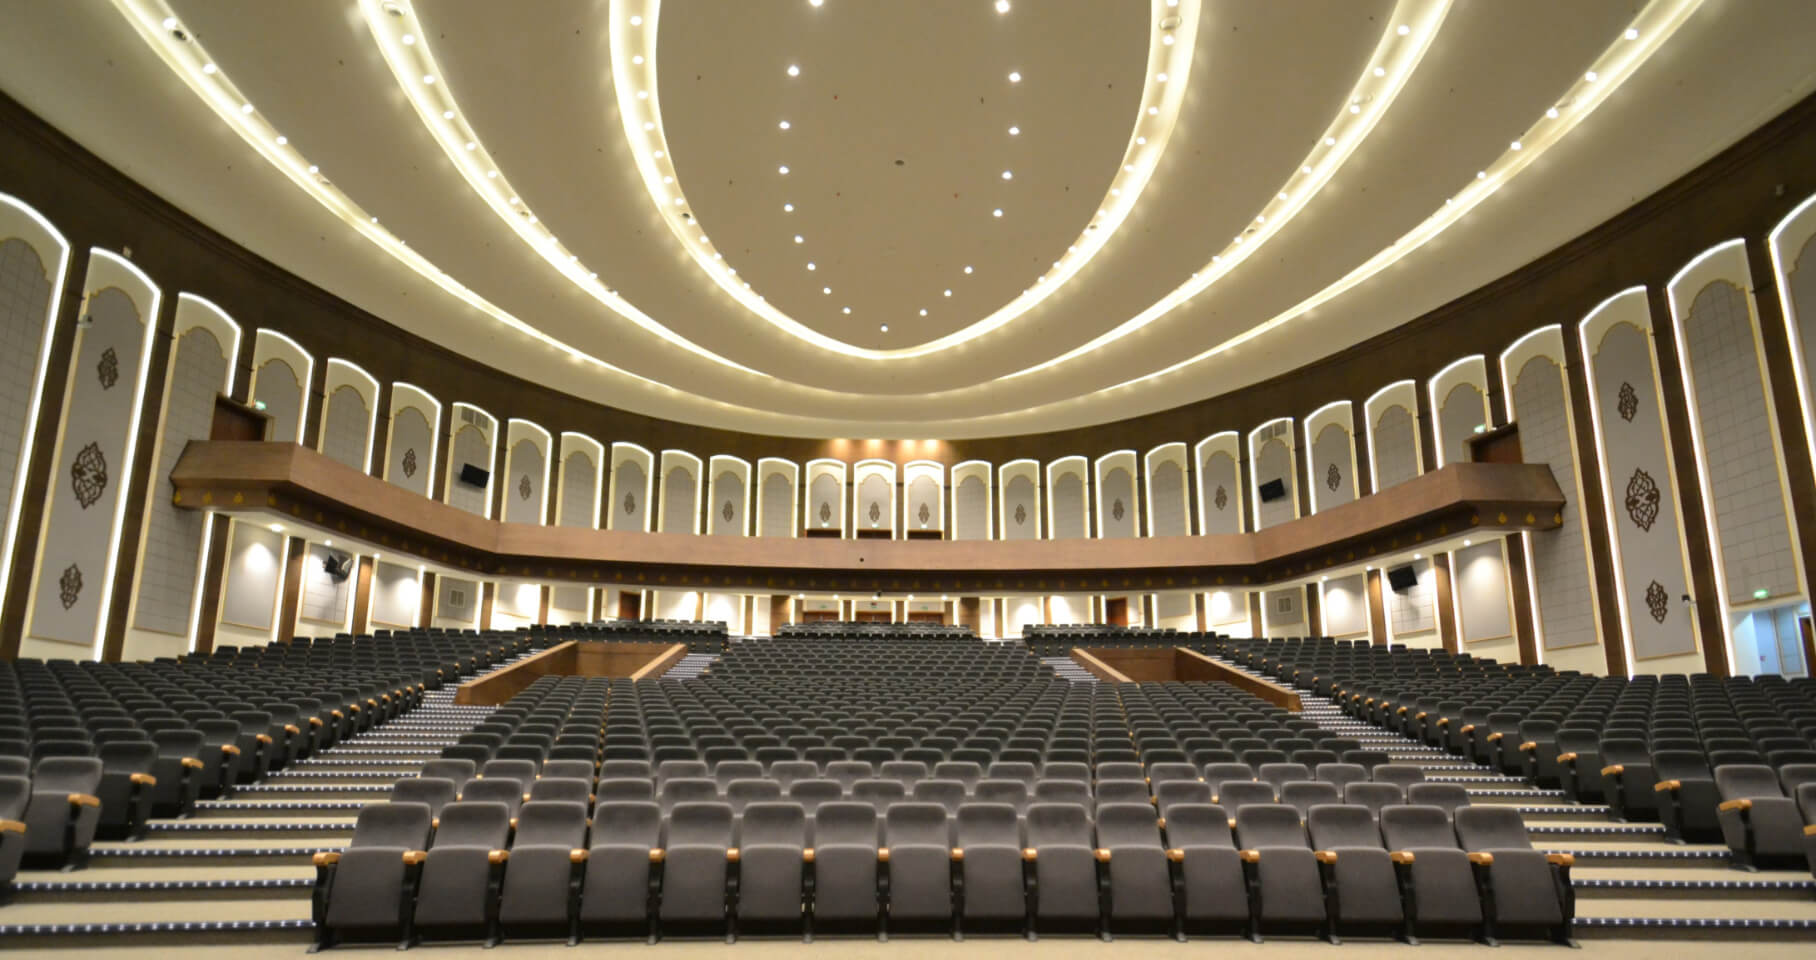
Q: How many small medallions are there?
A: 15